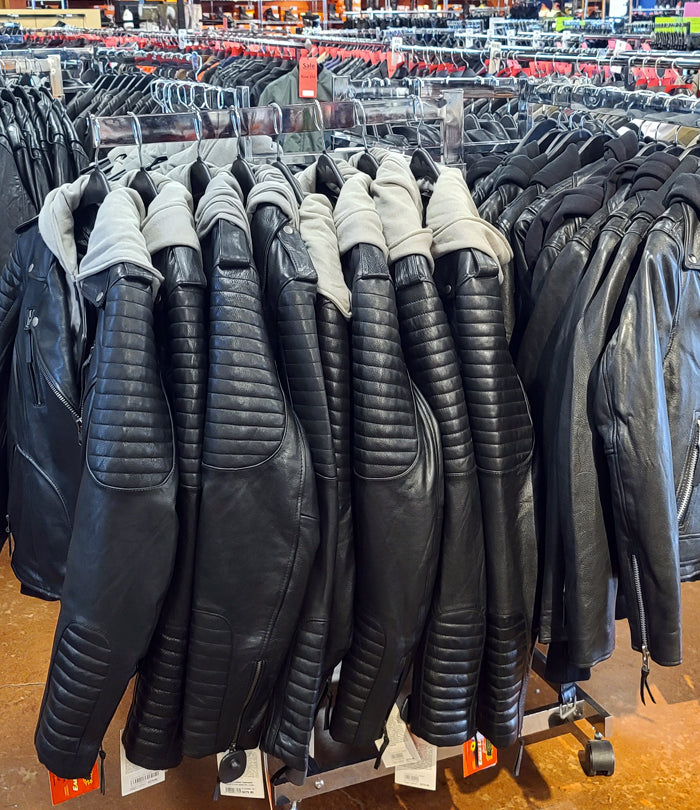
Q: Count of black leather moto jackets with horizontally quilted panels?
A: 8